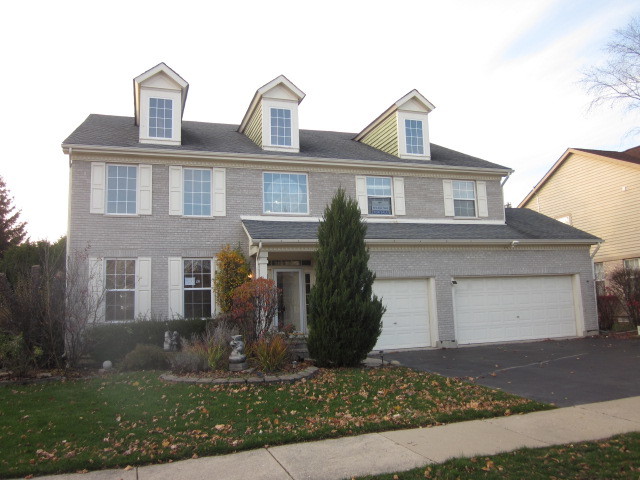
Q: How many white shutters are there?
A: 12